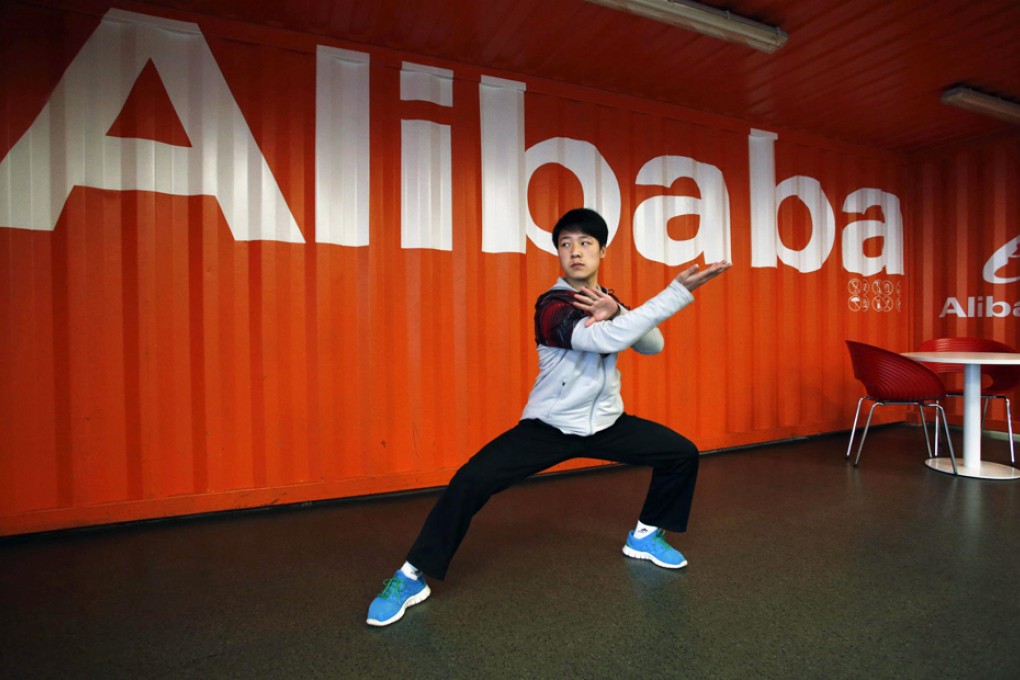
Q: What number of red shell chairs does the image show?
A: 2